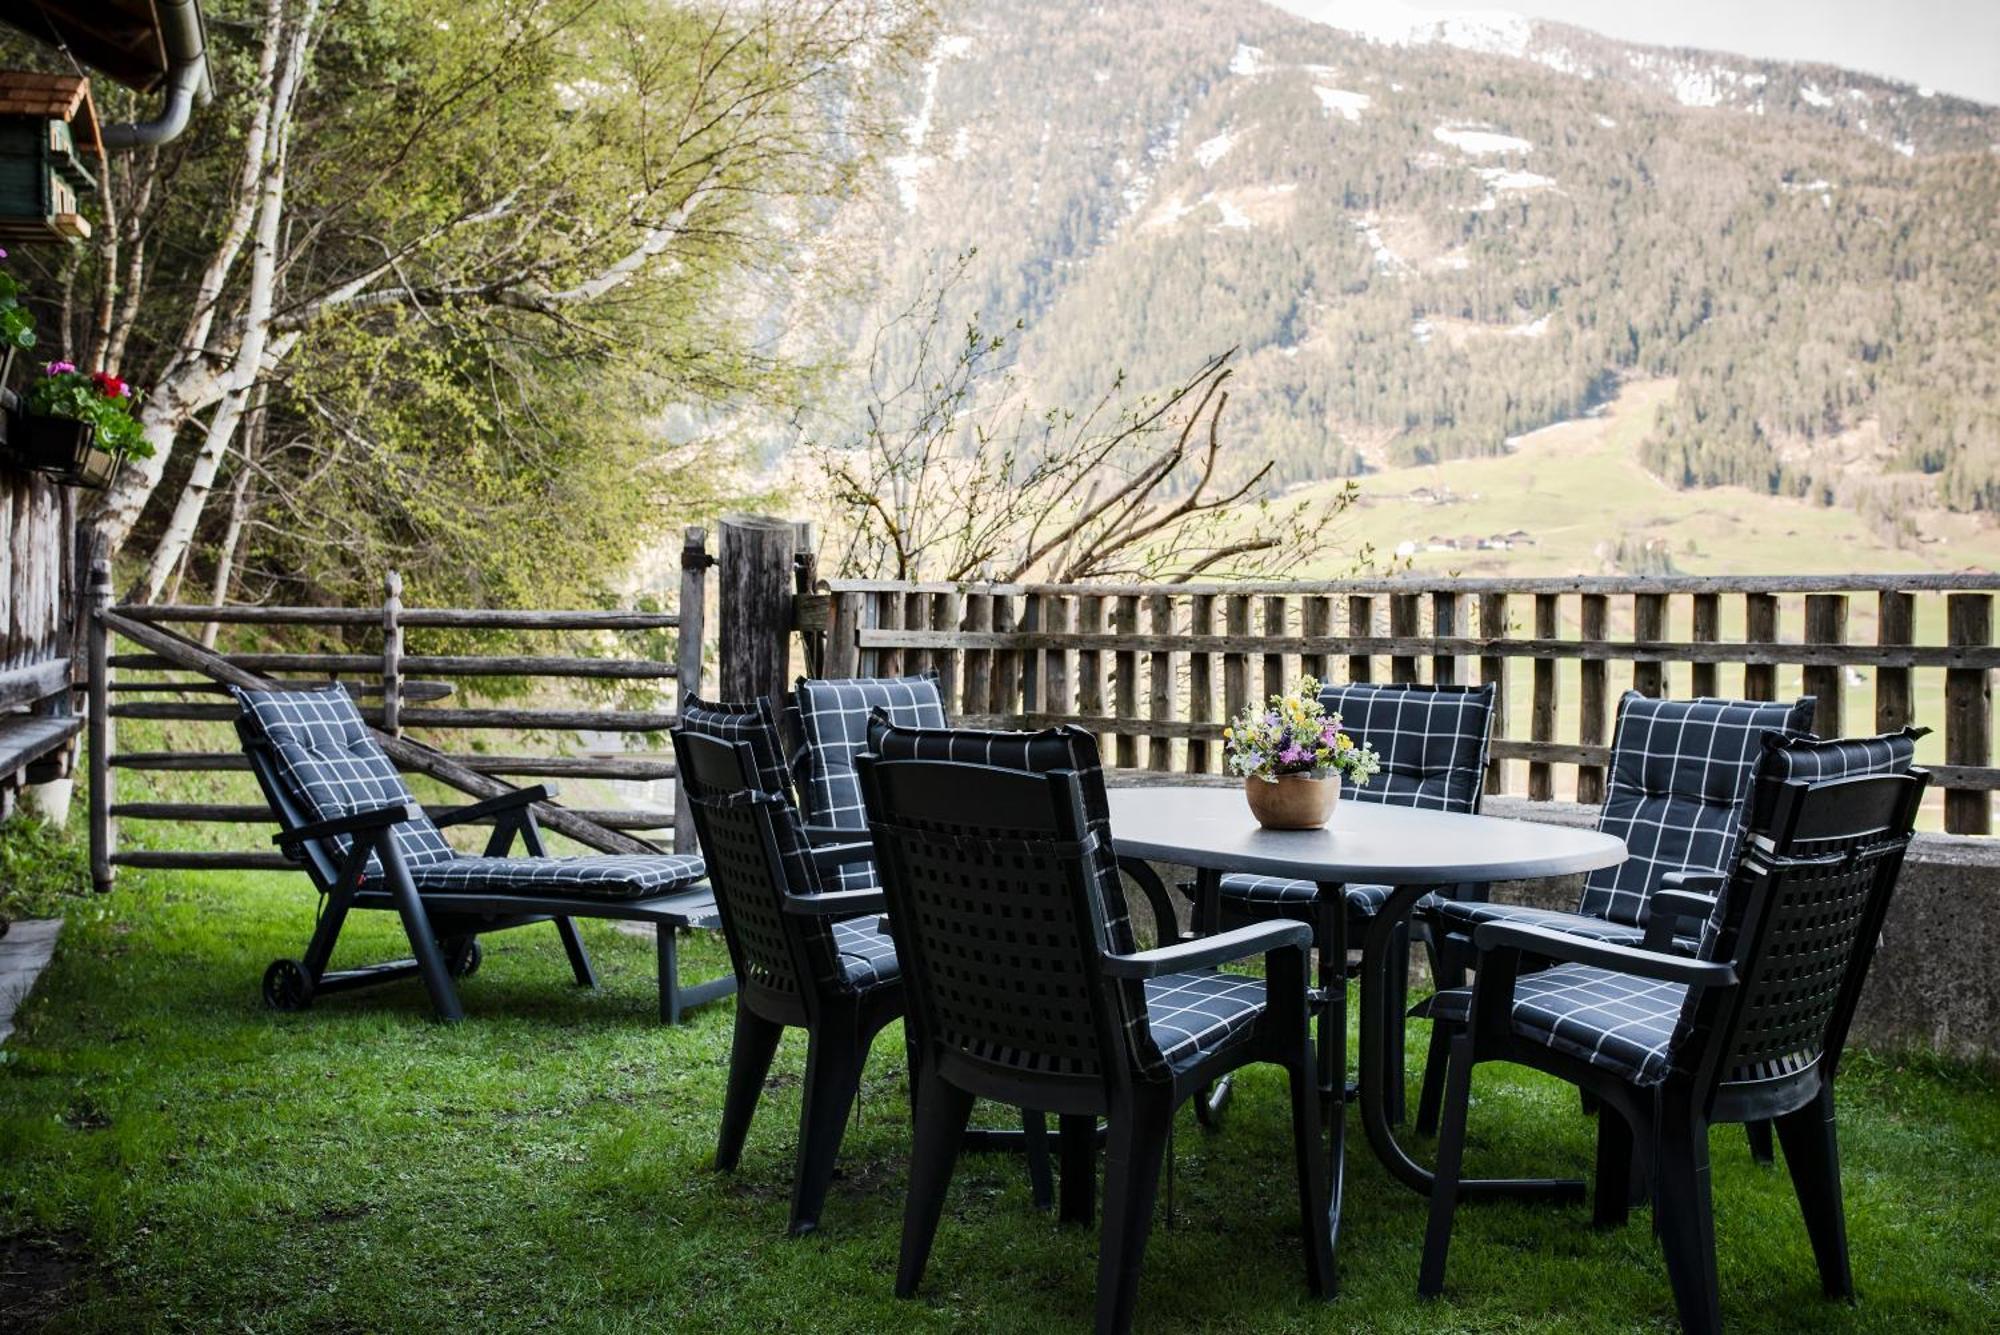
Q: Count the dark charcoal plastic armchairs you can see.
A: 6